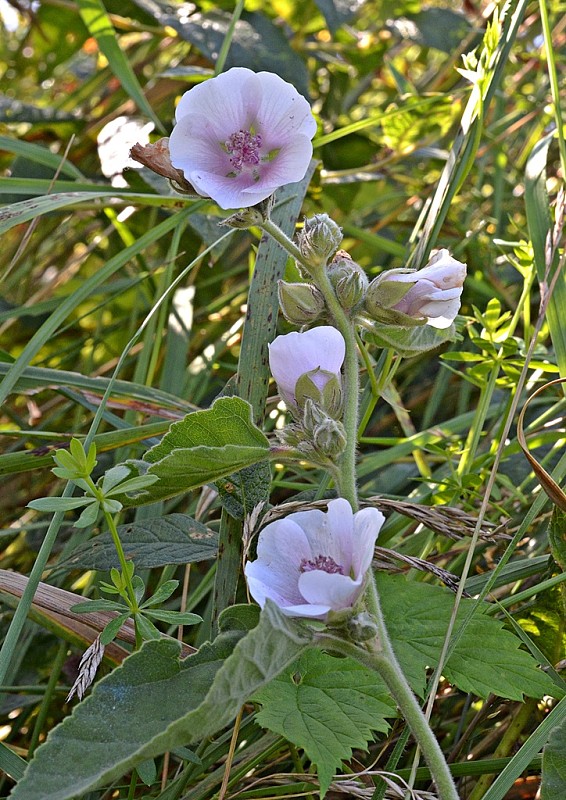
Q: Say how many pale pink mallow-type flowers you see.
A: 4